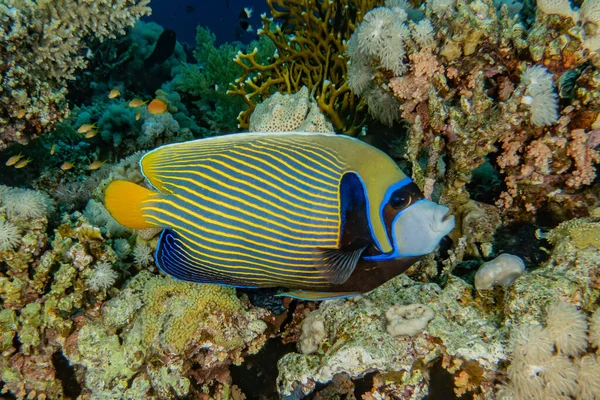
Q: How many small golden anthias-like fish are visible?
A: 12